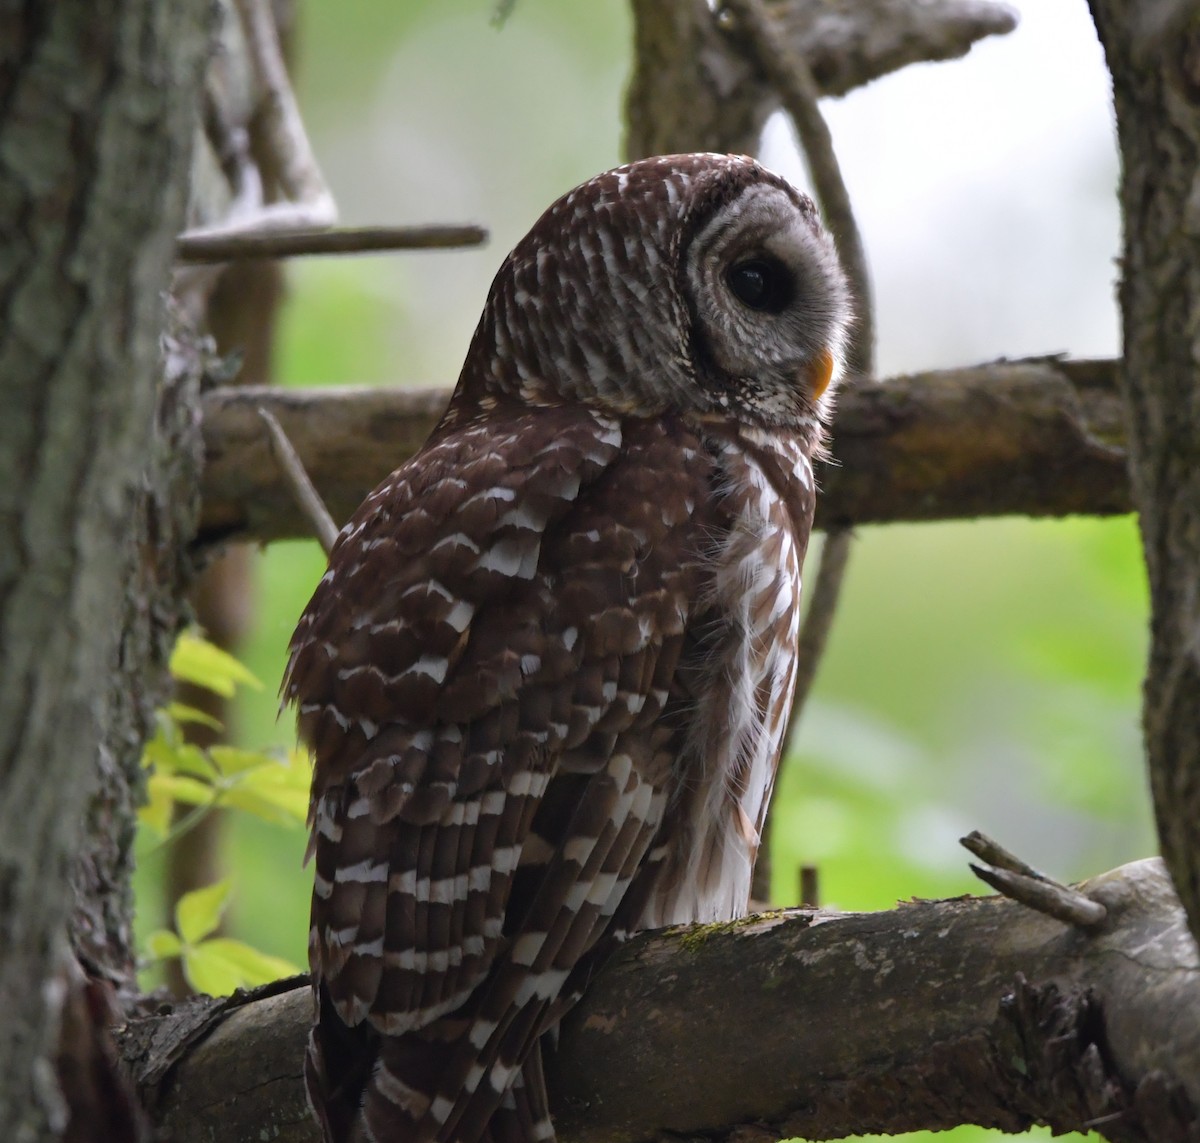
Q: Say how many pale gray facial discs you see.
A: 1